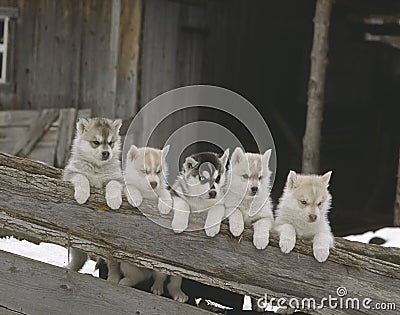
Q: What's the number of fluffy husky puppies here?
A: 5